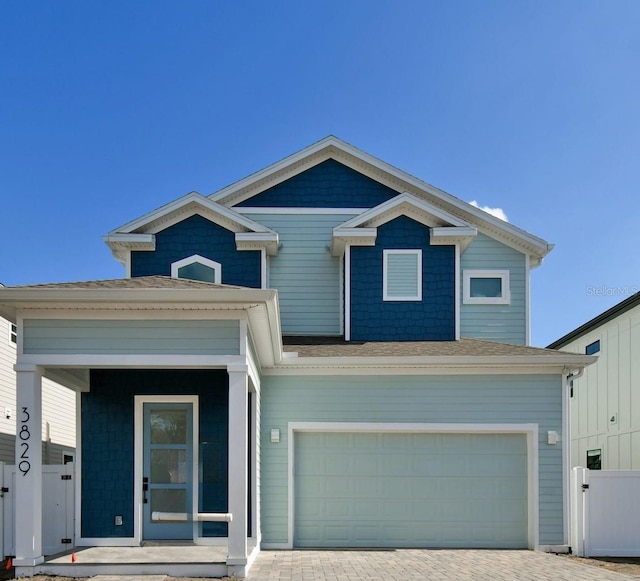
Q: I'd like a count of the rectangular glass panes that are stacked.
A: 3